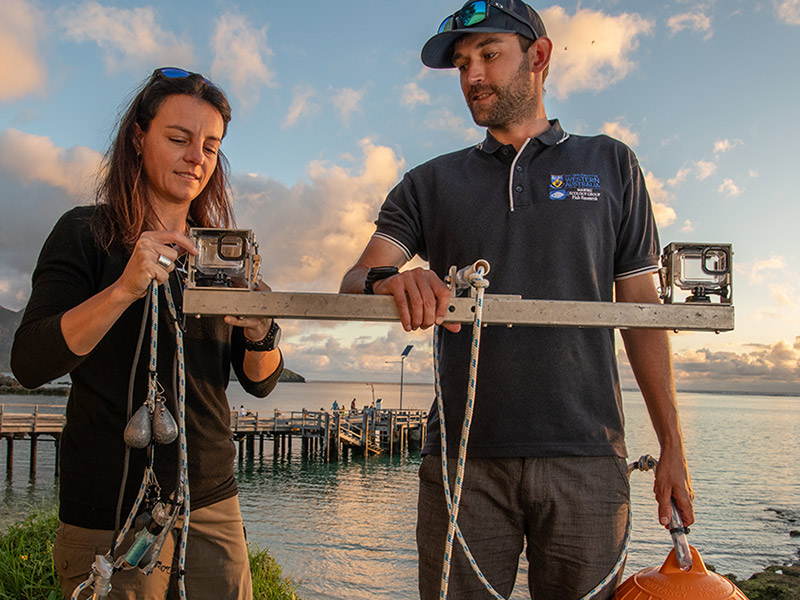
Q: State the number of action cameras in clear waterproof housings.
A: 2